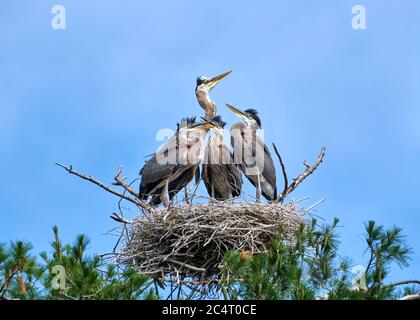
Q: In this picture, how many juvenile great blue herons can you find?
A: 3